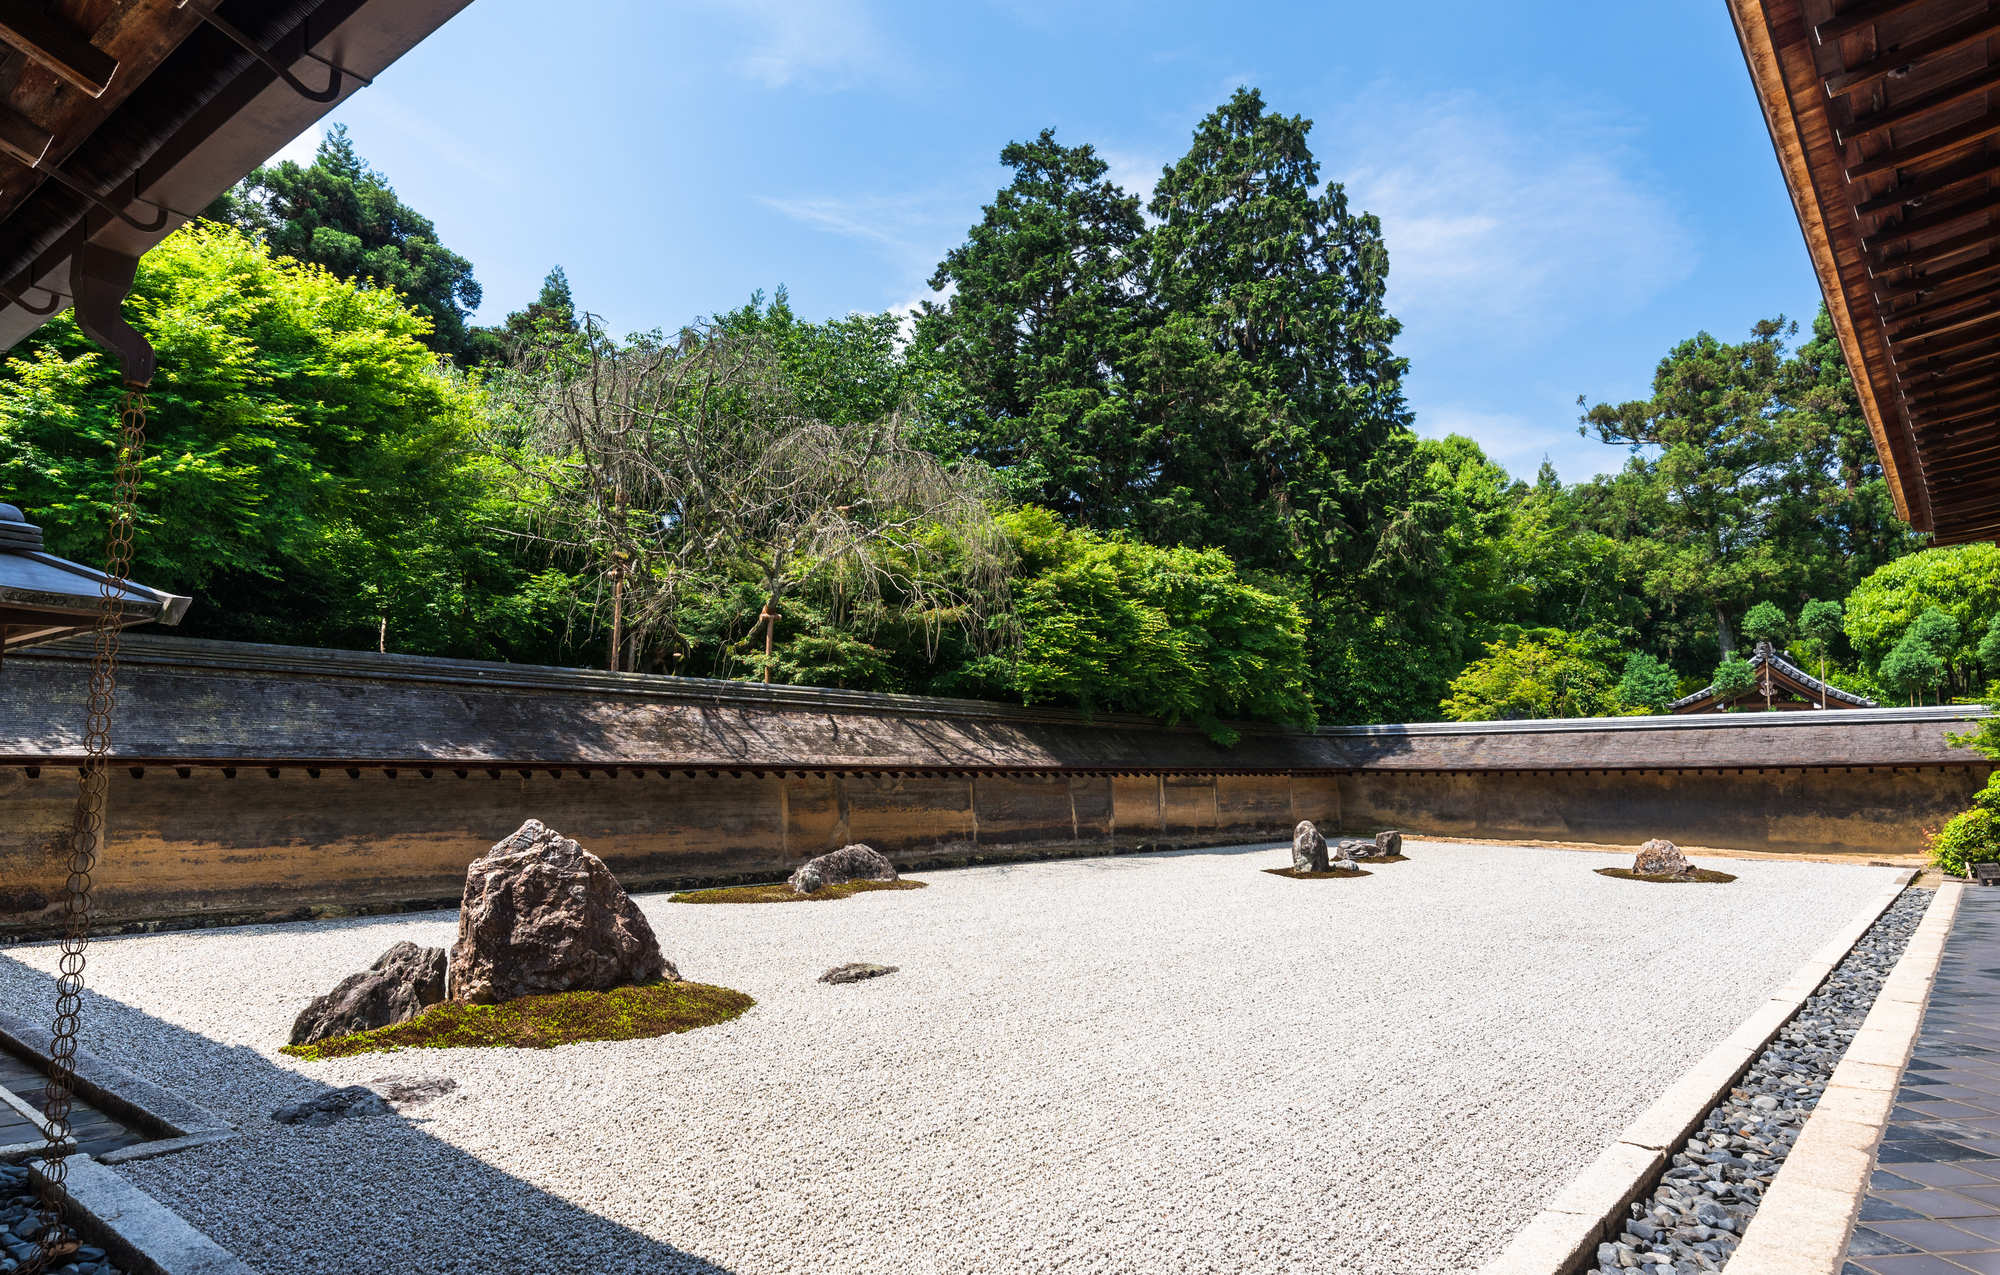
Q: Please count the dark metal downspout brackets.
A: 3